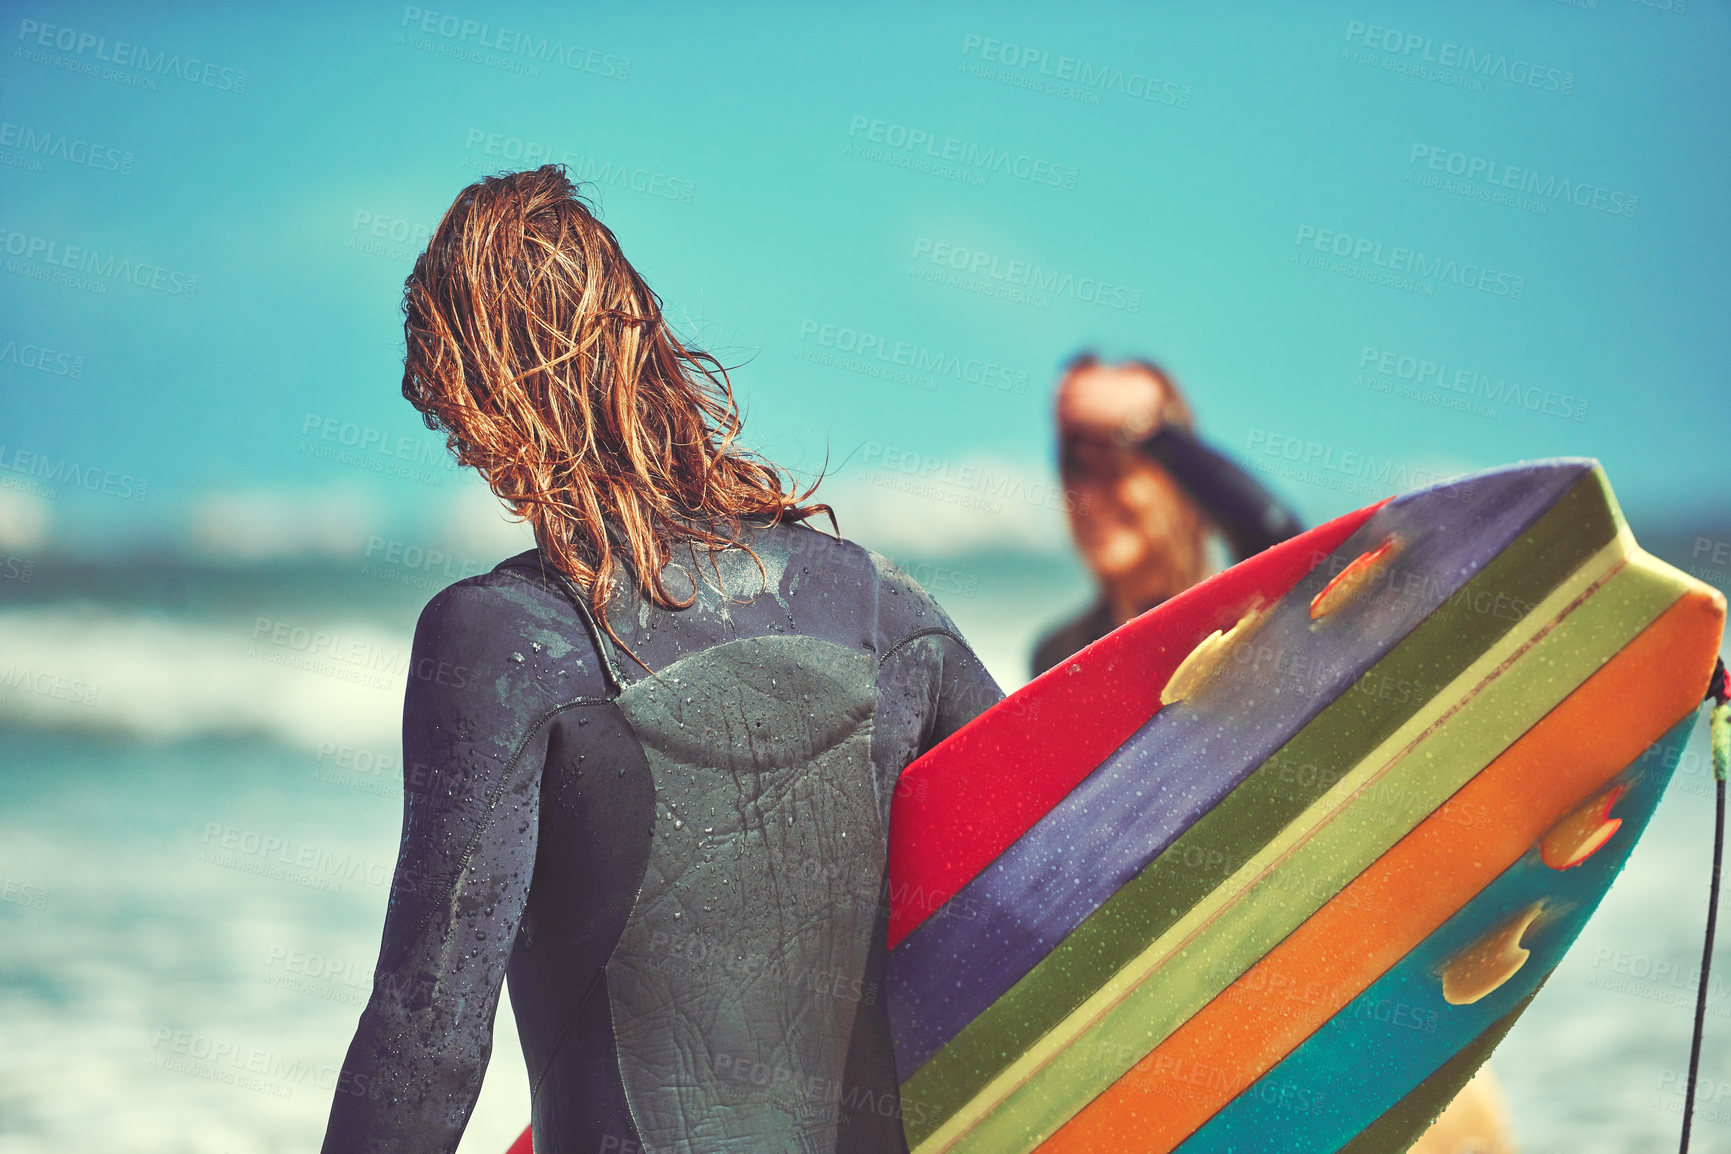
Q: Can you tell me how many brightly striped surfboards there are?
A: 1